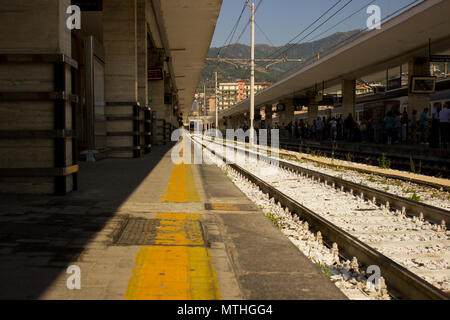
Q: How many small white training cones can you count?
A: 0